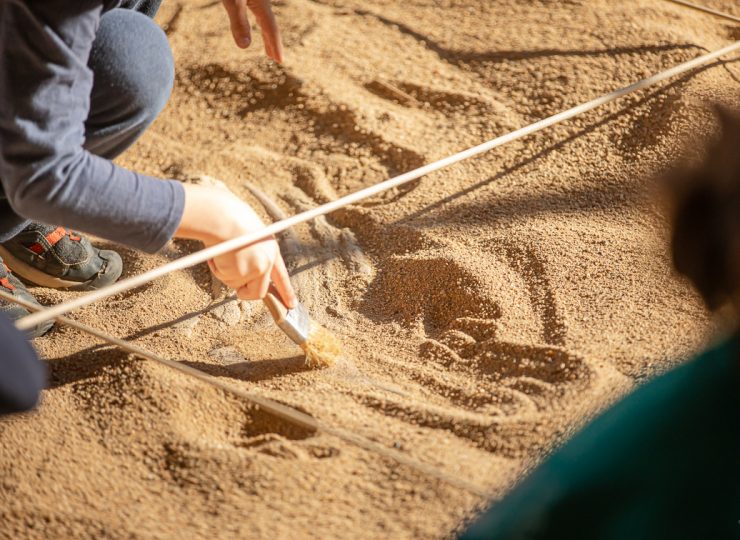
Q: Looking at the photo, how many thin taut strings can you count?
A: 3